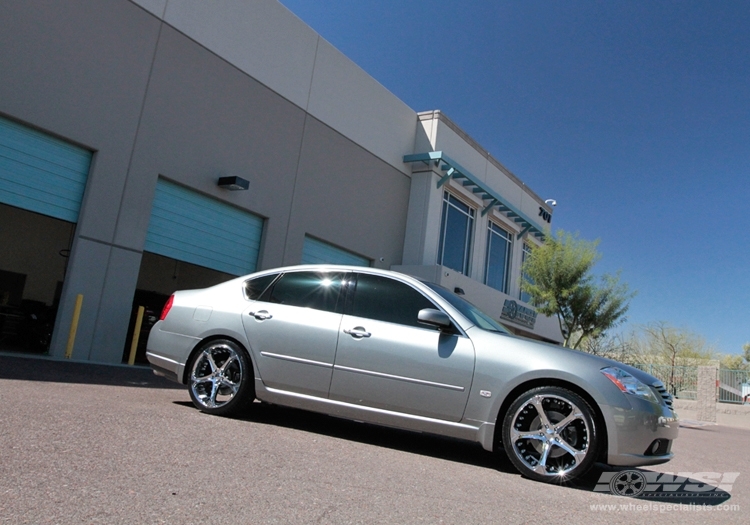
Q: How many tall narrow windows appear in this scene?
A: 3